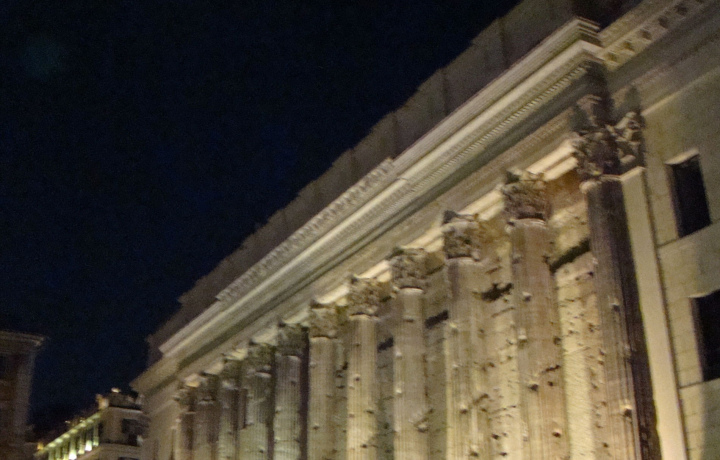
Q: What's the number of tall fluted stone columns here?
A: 11